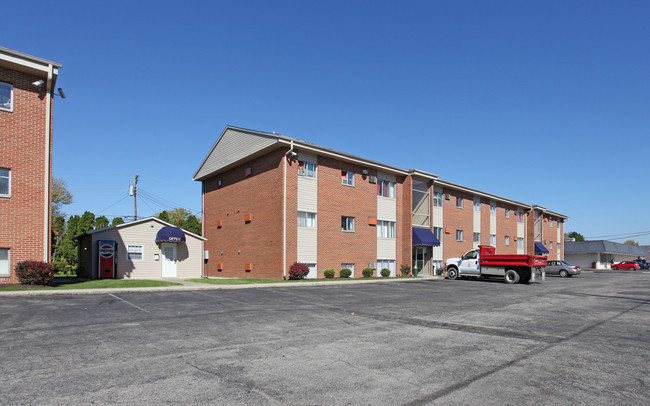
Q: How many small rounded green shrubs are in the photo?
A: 4